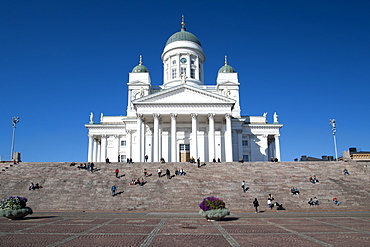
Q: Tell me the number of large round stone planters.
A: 2